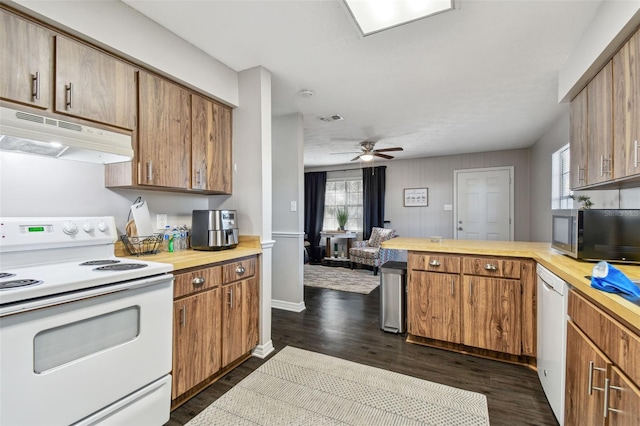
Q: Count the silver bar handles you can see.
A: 13